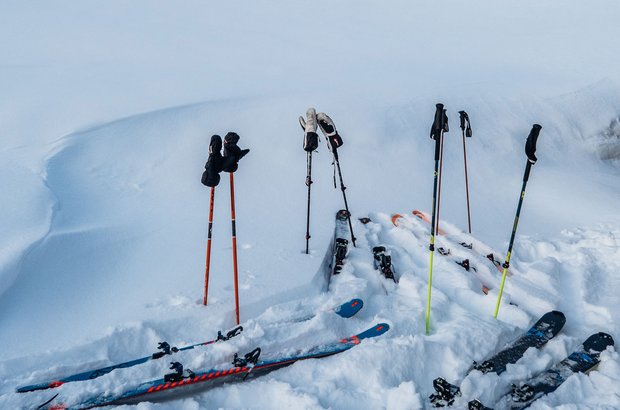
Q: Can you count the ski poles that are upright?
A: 8